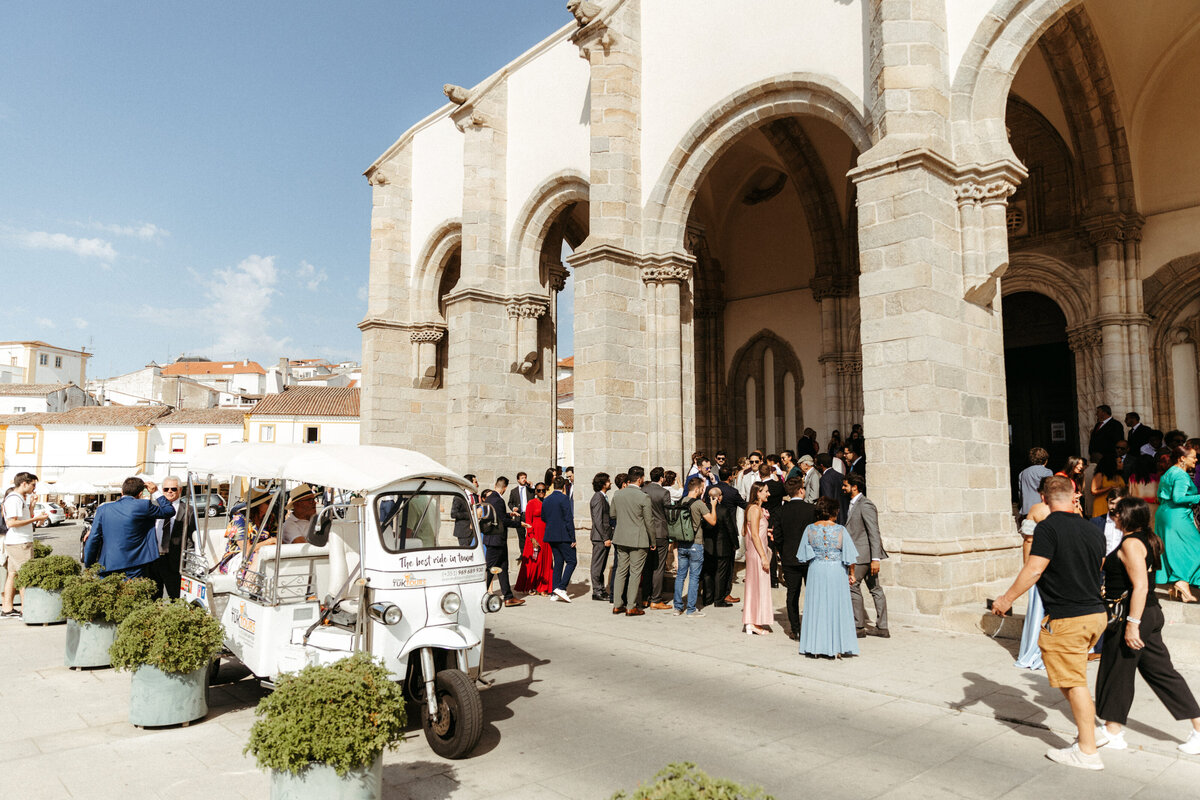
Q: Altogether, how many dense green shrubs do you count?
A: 6